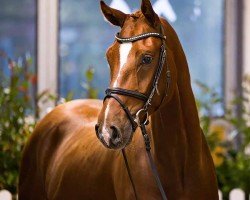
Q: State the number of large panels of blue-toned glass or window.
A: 2